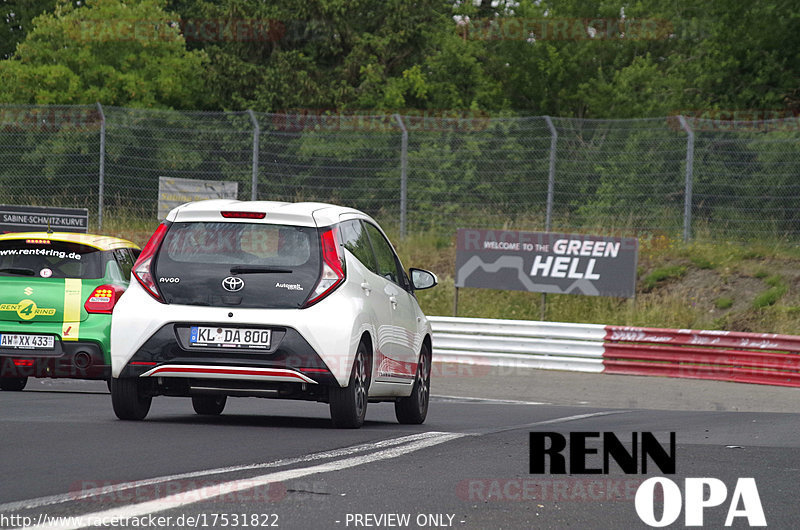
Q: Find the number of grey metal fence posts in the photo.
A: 5